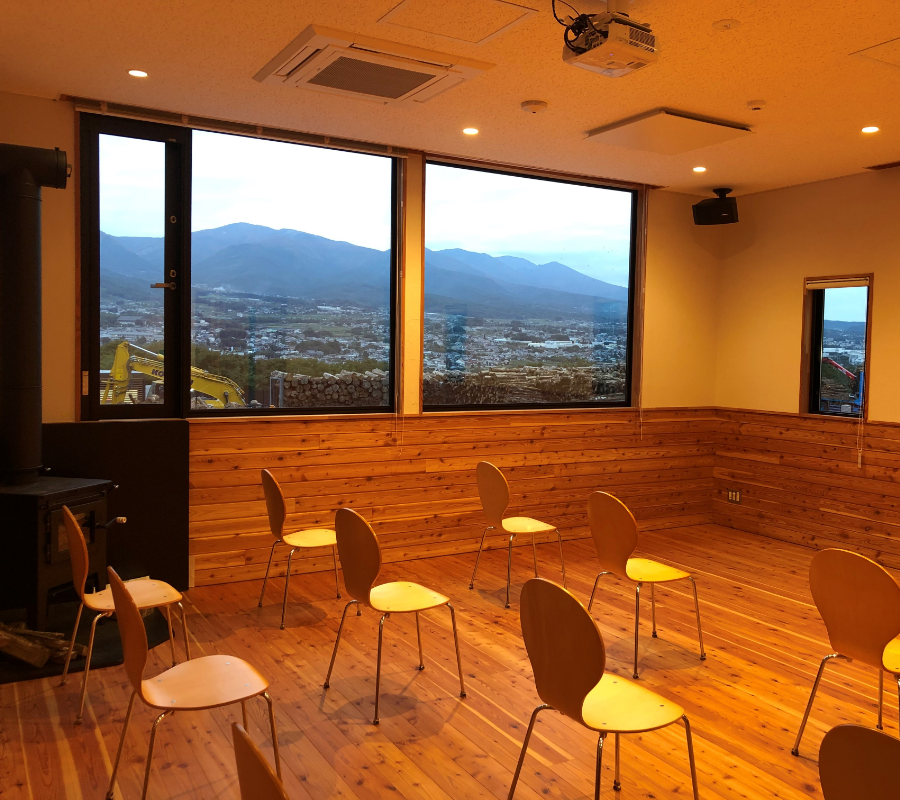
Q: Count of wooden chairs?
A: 10